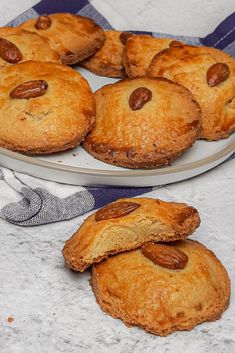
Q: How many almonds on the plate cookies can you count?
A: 7